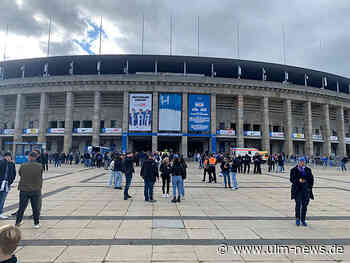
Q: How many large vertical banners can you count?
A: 3